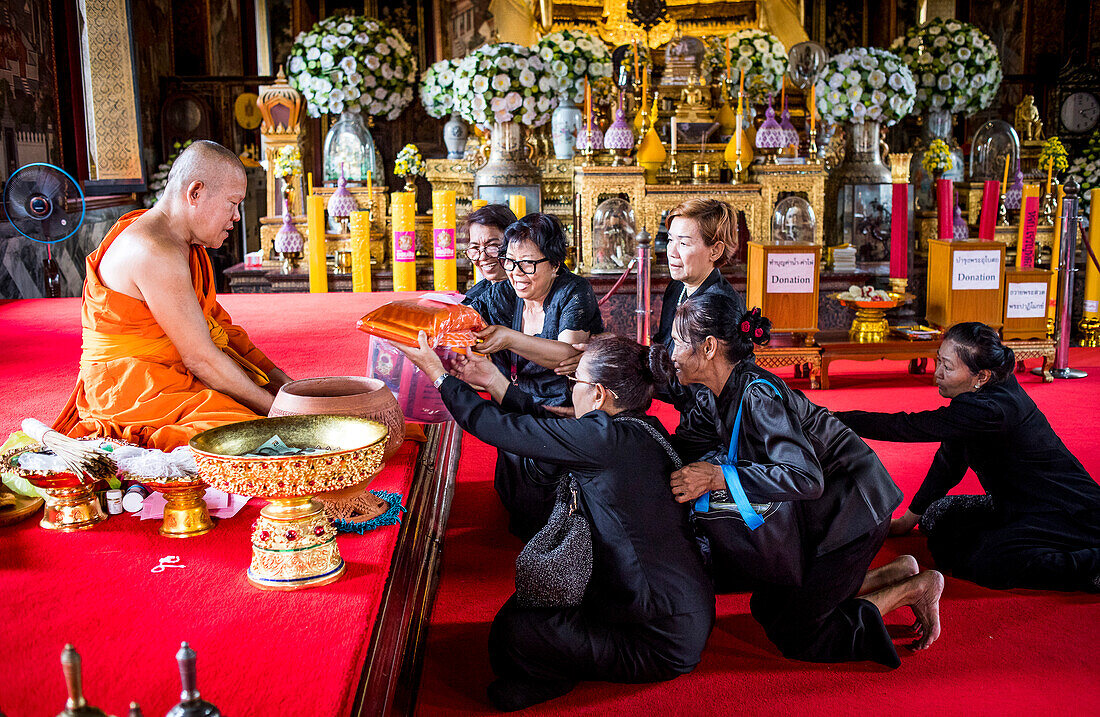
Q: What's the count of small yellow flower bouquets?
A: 4